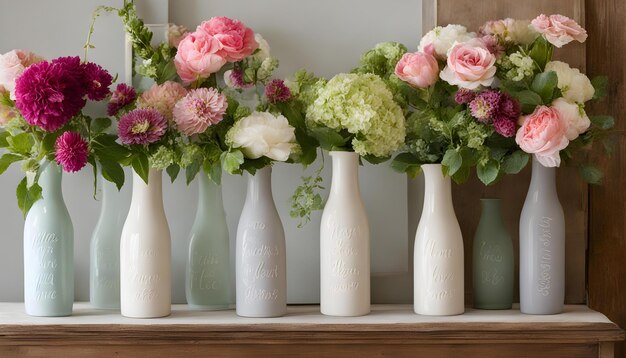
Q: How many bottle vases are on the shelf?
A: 9